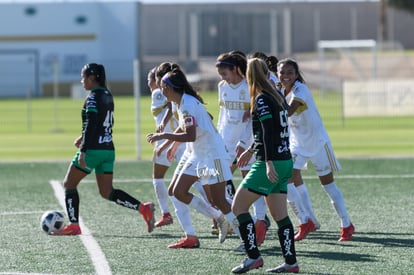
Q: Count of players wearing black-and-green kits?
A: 2